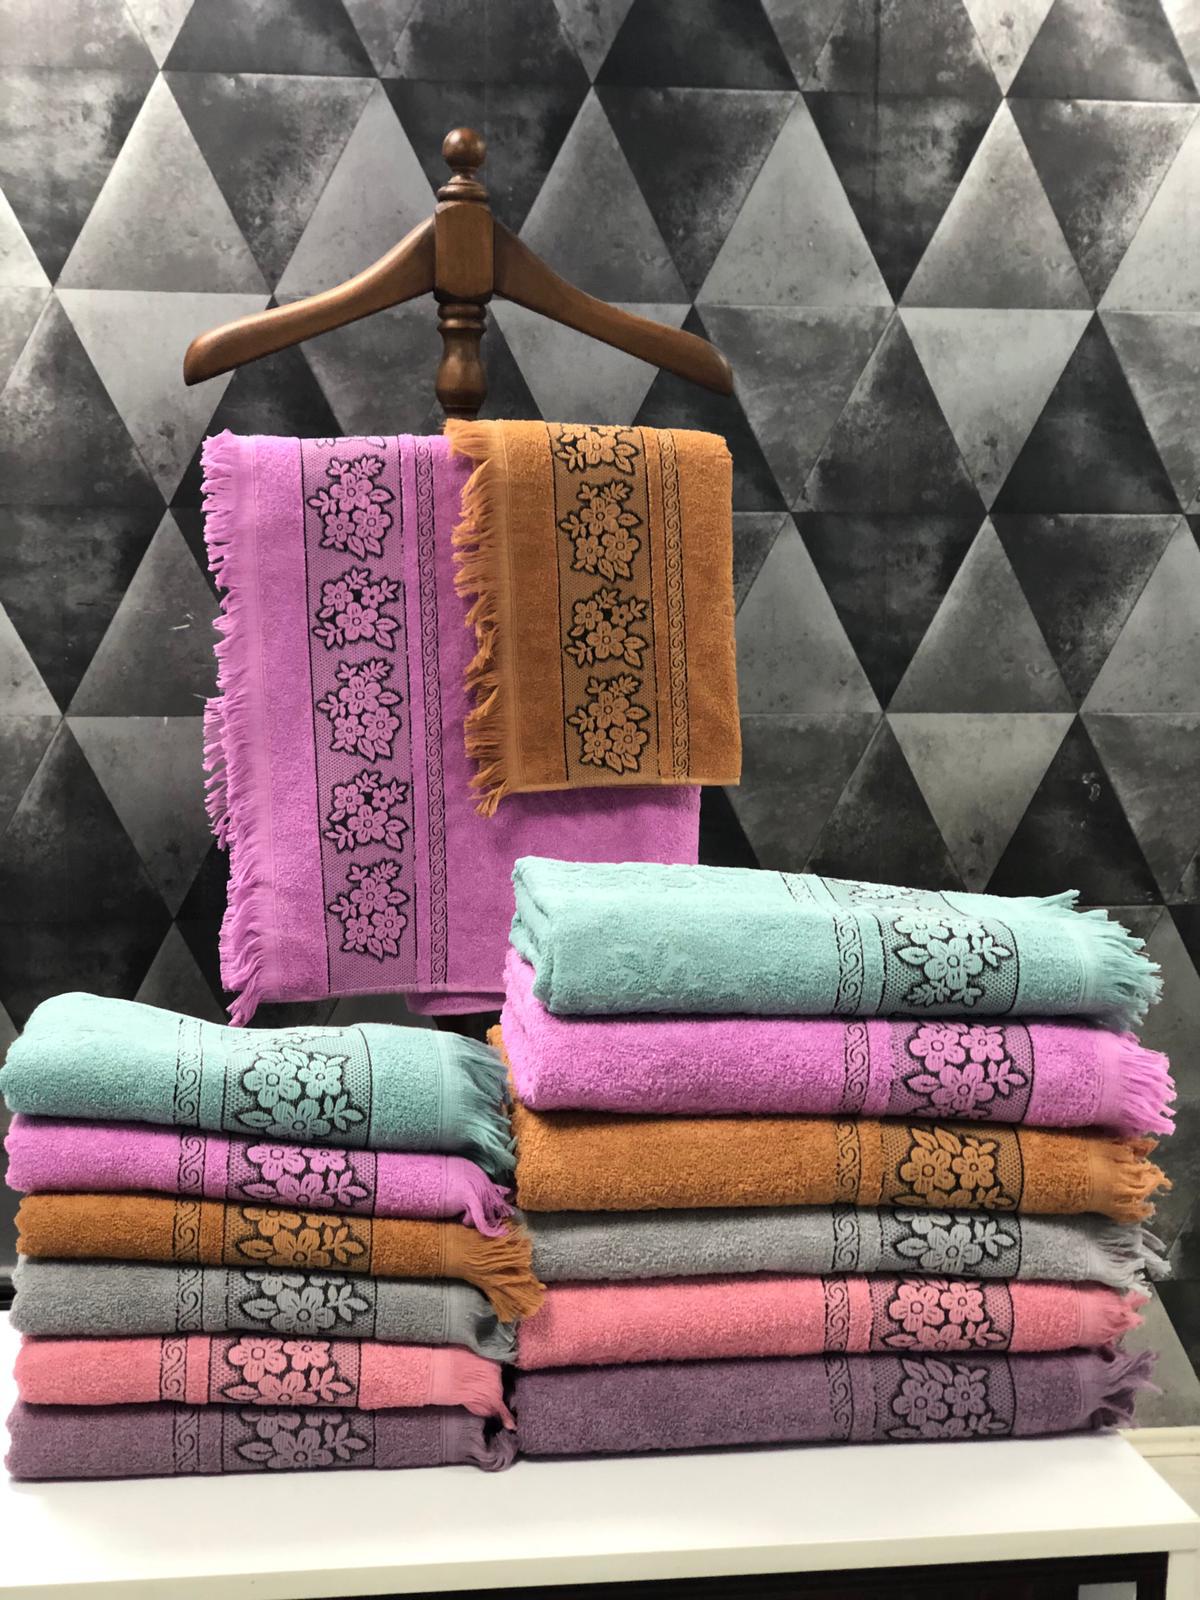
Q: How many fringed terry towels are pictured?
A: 14